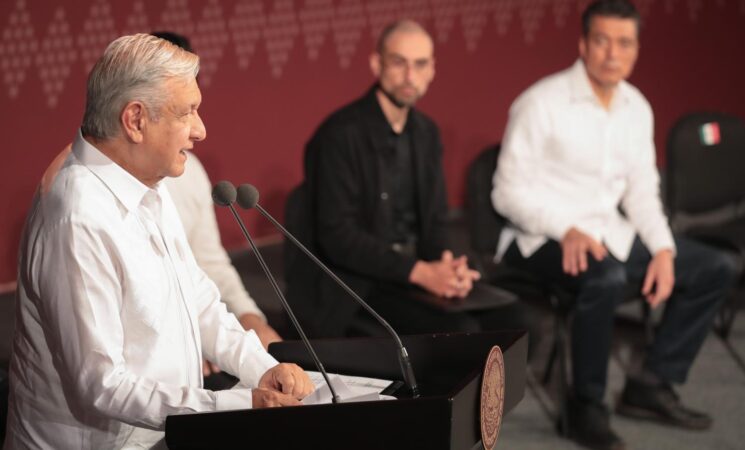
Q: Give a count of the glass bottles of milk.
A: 0